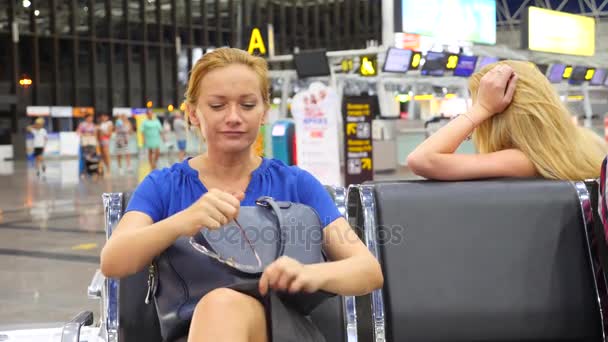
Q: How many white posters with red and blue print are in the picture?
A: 1